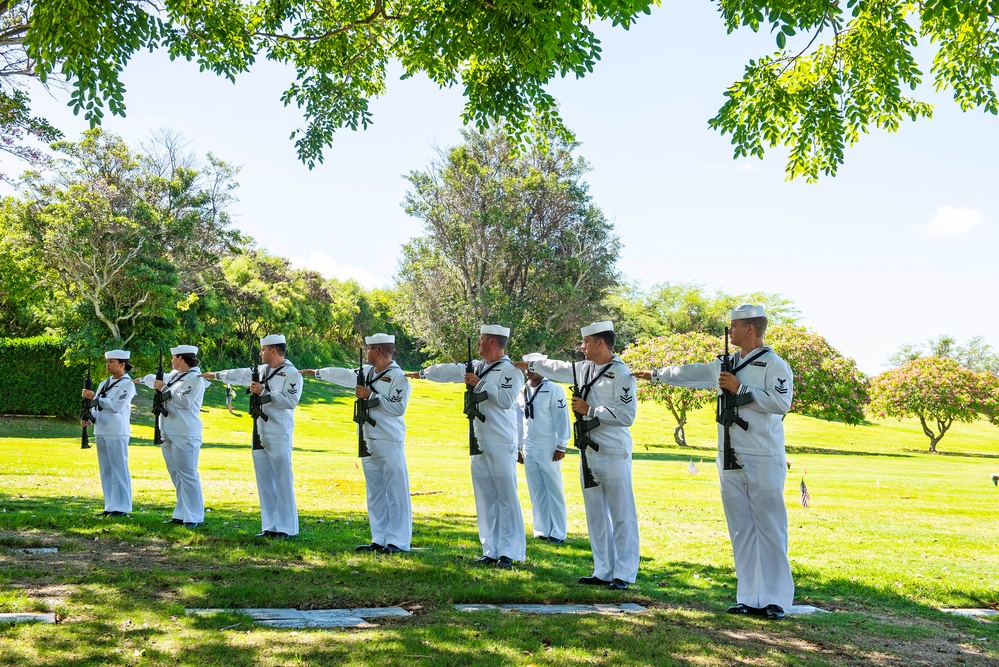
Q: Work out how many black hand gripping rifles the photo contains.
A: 7